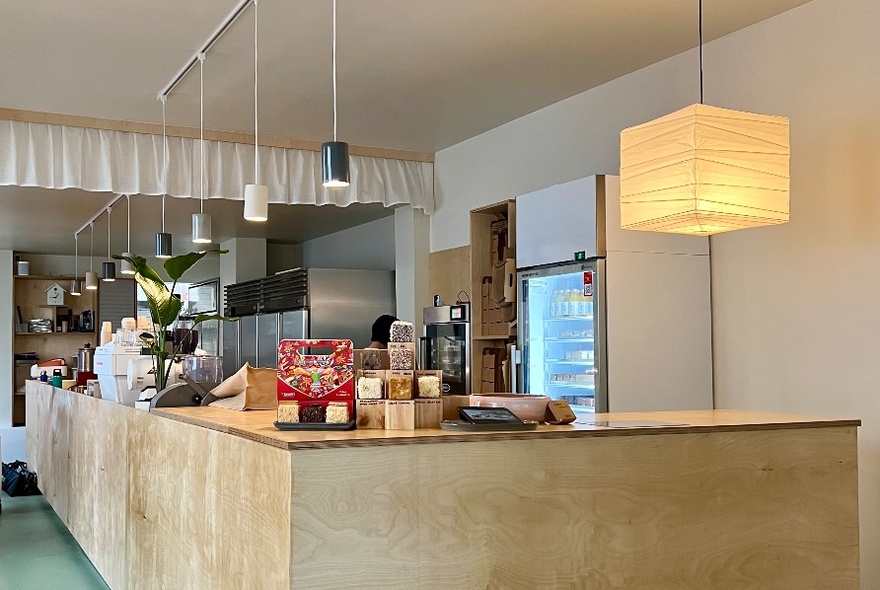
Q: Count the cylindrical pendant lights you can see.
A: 8